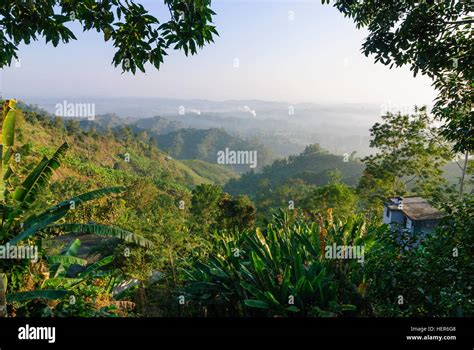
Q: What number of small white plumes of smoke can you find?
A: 2